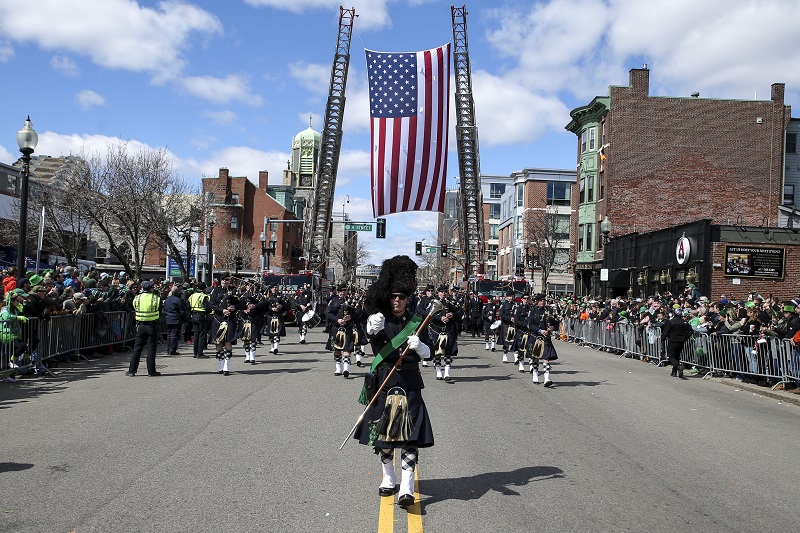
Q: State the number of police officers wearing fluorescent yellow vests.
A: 2